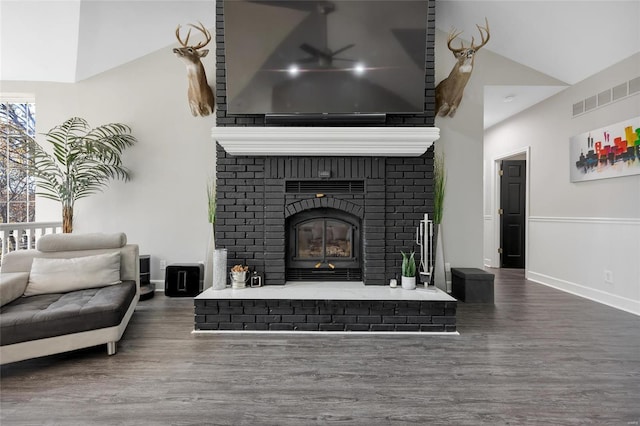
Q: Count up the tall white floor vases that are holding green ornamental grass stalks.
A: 2